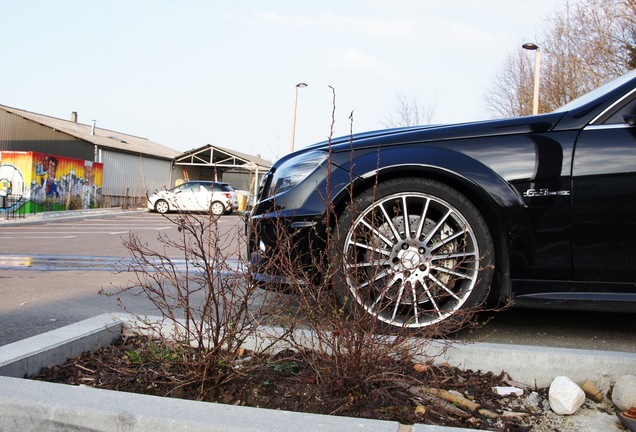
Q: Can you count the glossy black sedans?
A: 1